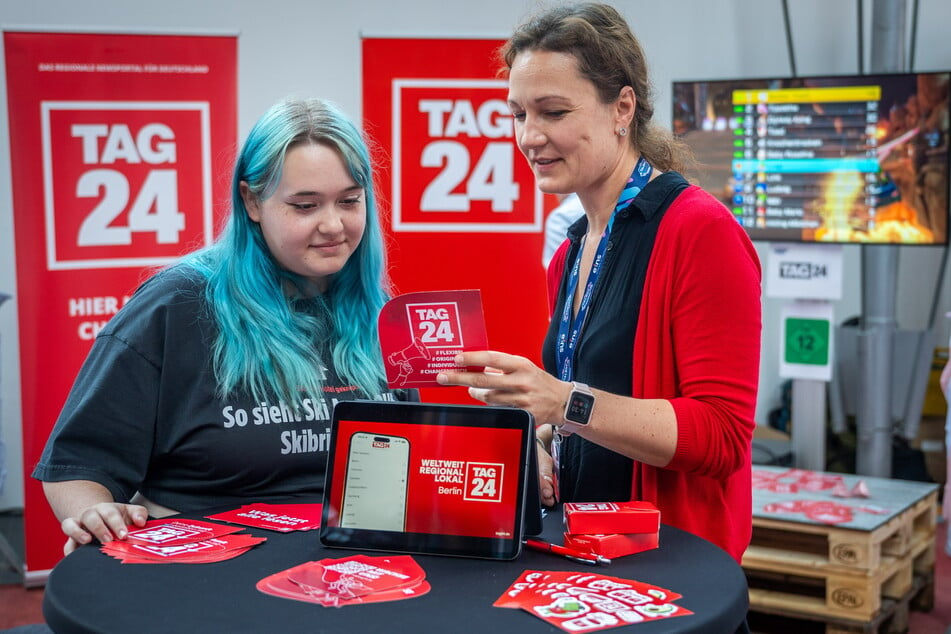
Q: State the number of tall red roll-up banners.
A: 2